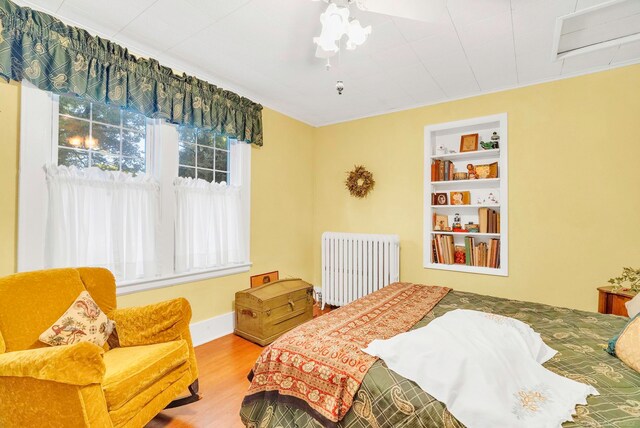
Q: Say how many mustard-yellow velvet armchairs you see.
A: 1